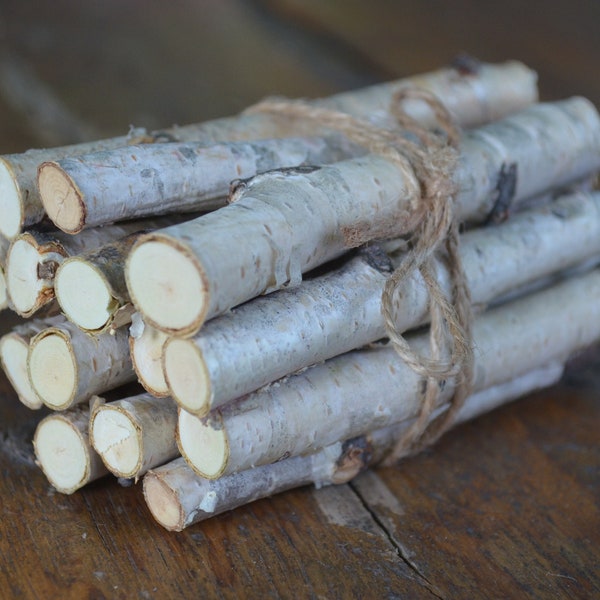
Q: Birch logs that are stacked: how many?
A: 14